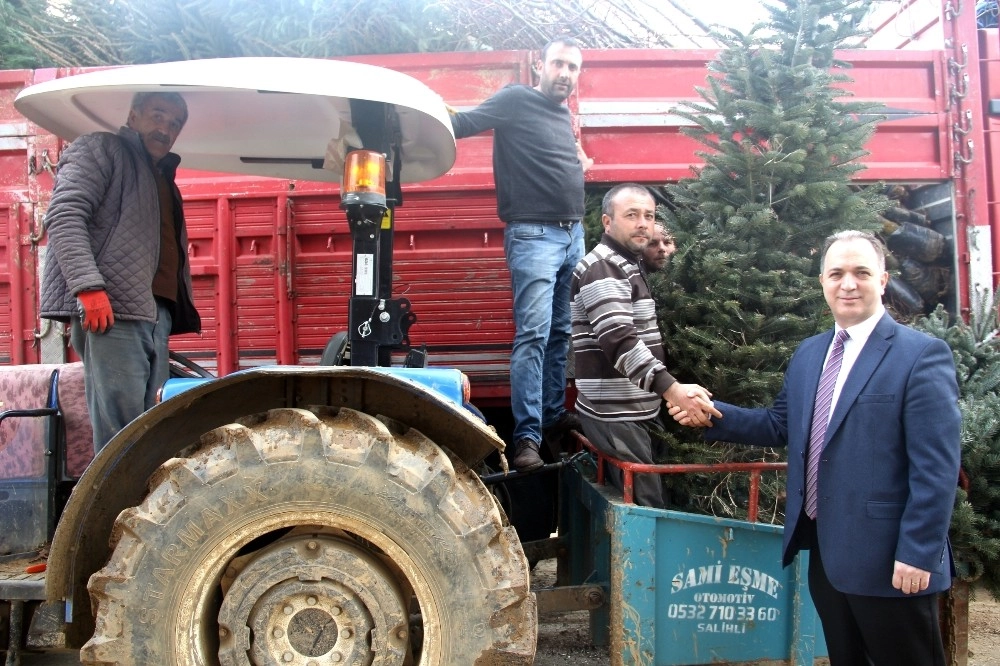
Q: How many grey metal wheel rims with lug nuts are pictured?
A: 1